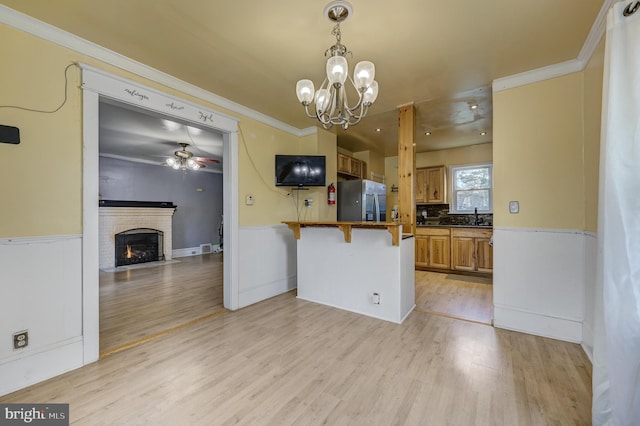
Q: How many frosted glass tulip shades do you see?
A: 5